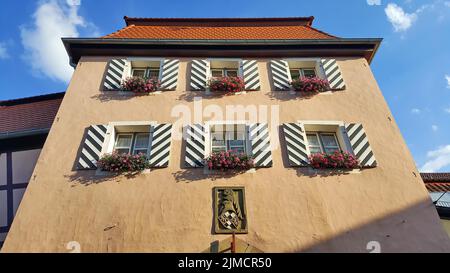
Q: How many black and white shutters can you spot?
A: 12